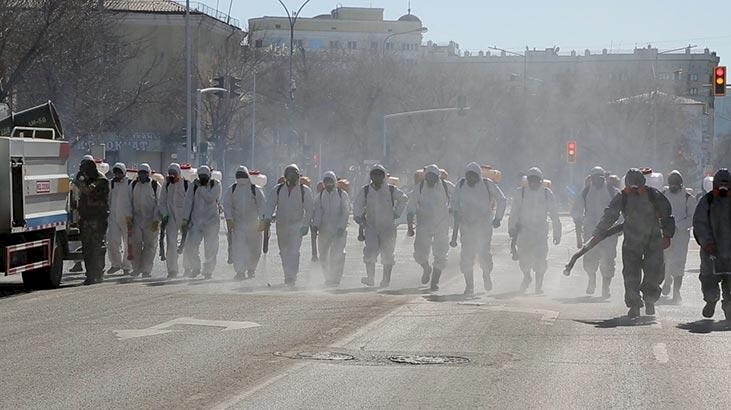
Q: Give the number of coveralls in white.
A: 13